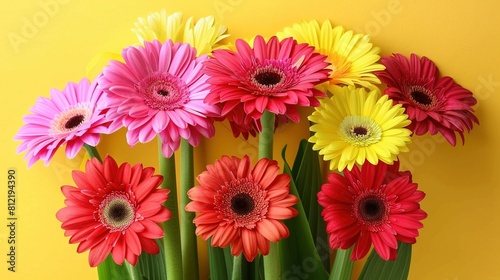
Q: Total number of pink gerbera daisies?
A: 2